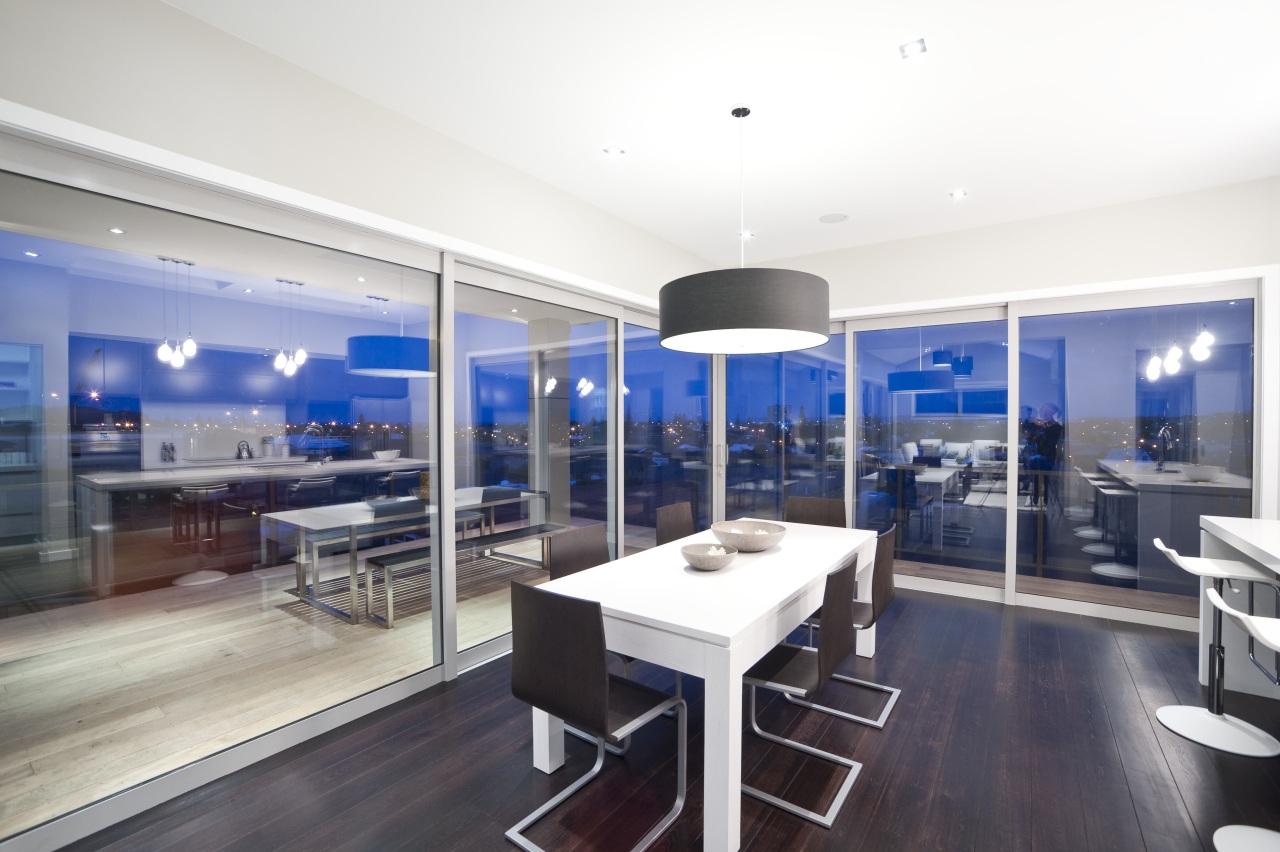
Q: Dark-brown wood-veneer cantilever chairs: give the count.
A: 6